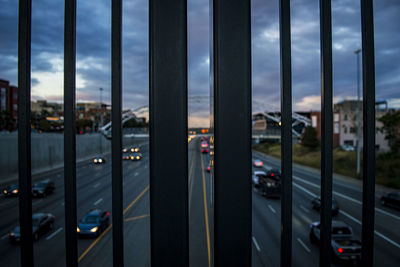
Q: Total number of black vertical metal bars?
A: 8